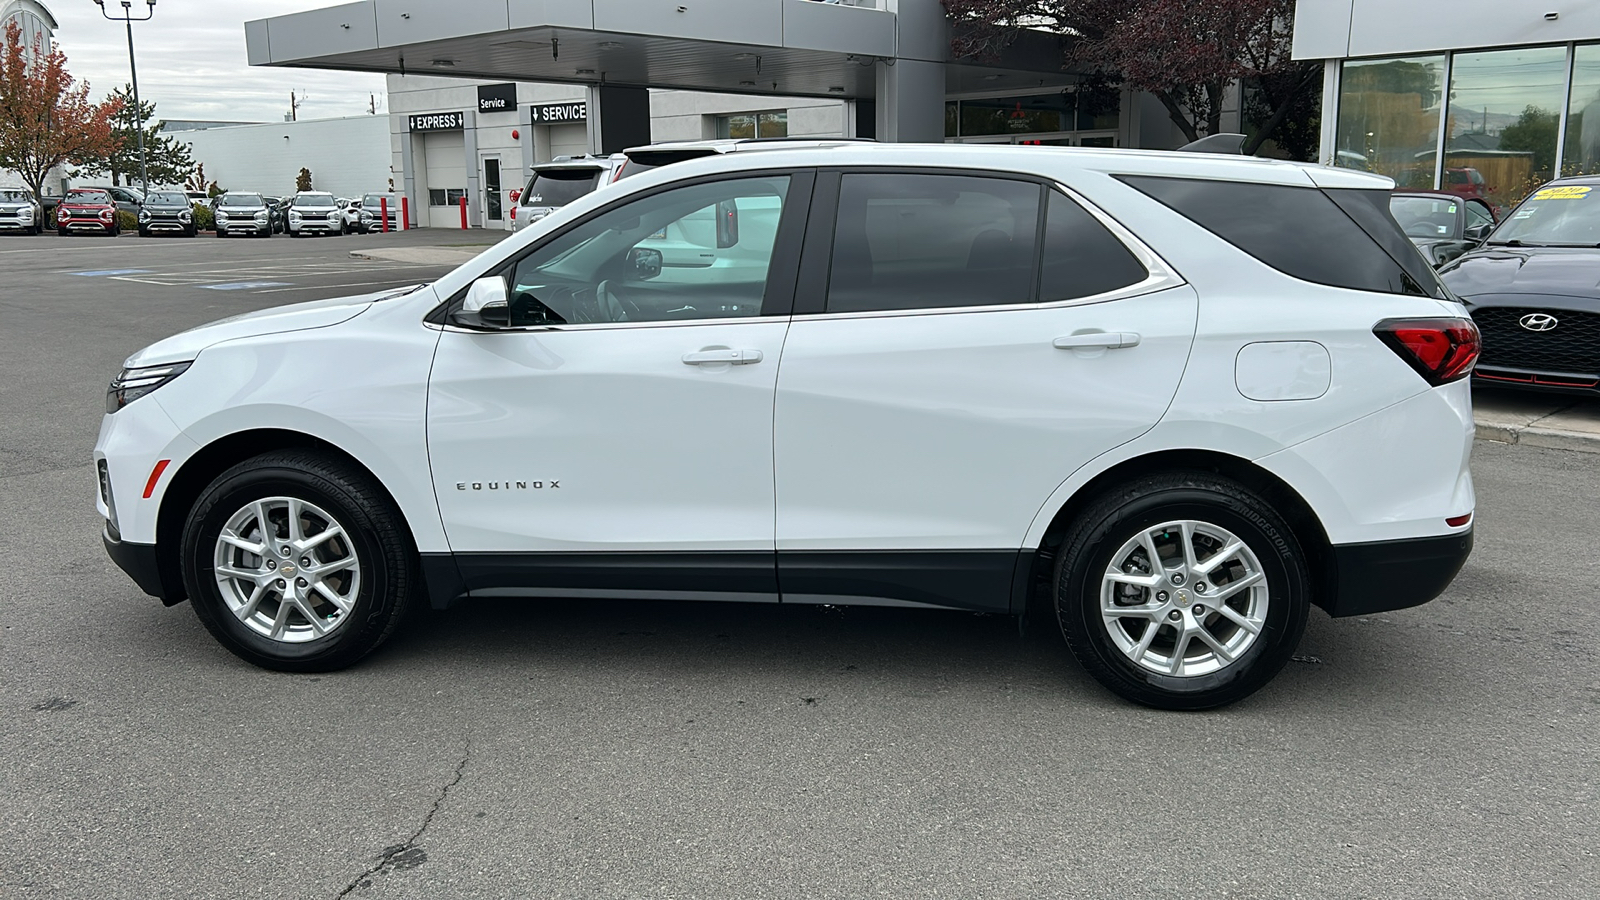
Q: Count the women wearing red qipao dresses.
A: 0